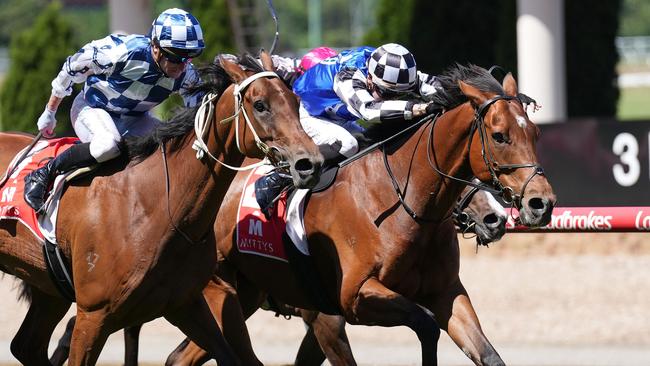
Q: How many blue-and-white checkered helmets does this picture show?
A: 1